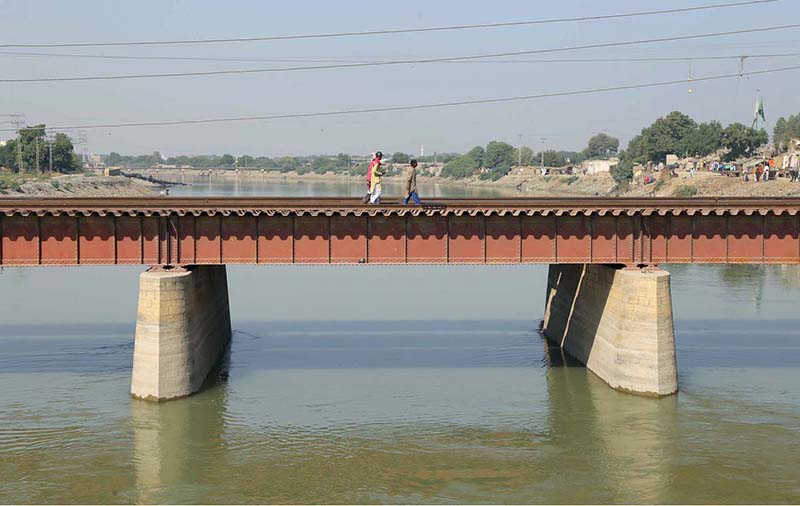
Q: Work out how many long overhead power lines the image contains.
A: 4